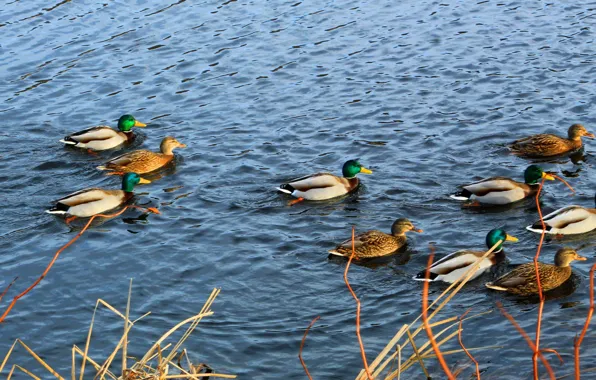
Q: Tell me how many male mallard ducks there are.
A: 6